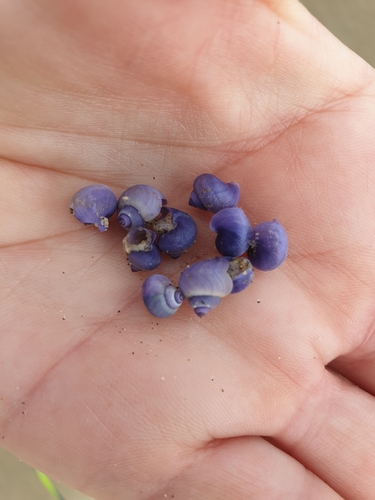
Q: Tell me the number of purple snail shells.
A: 10